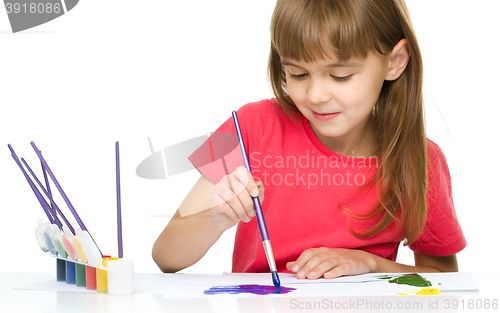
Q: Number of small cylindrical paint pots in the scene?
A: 6